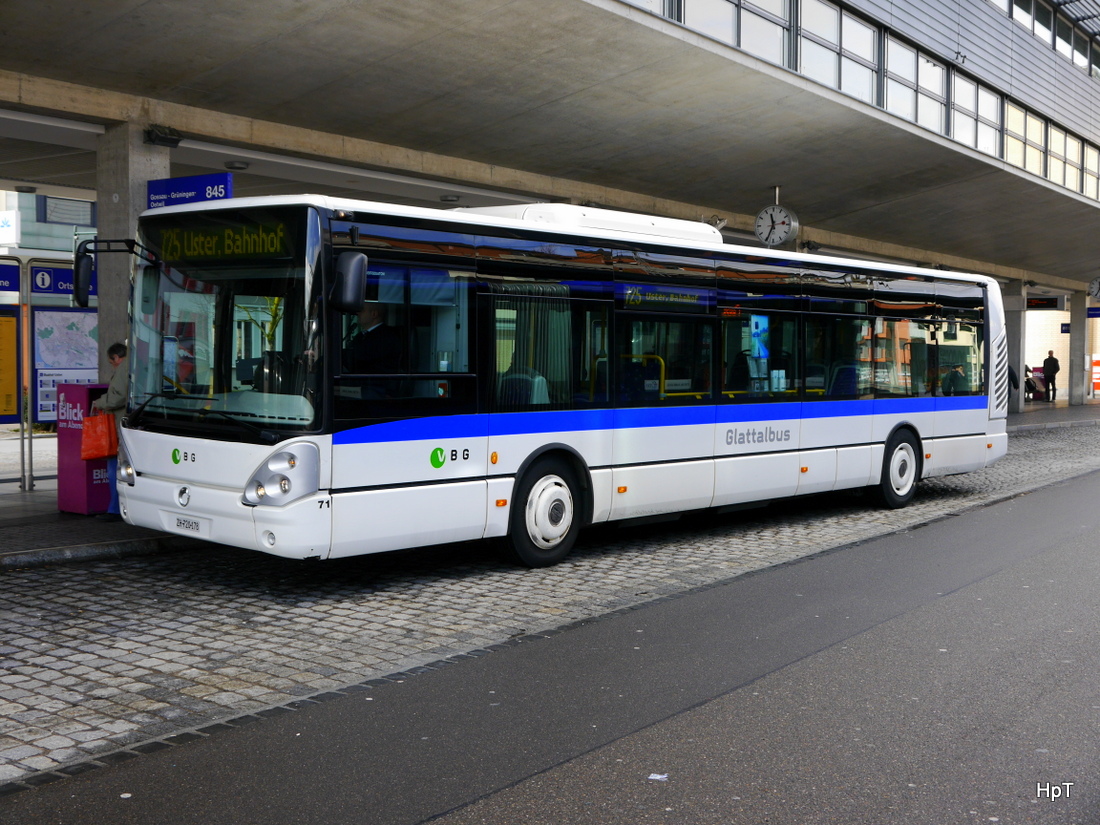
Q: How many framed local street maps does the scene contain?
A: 1